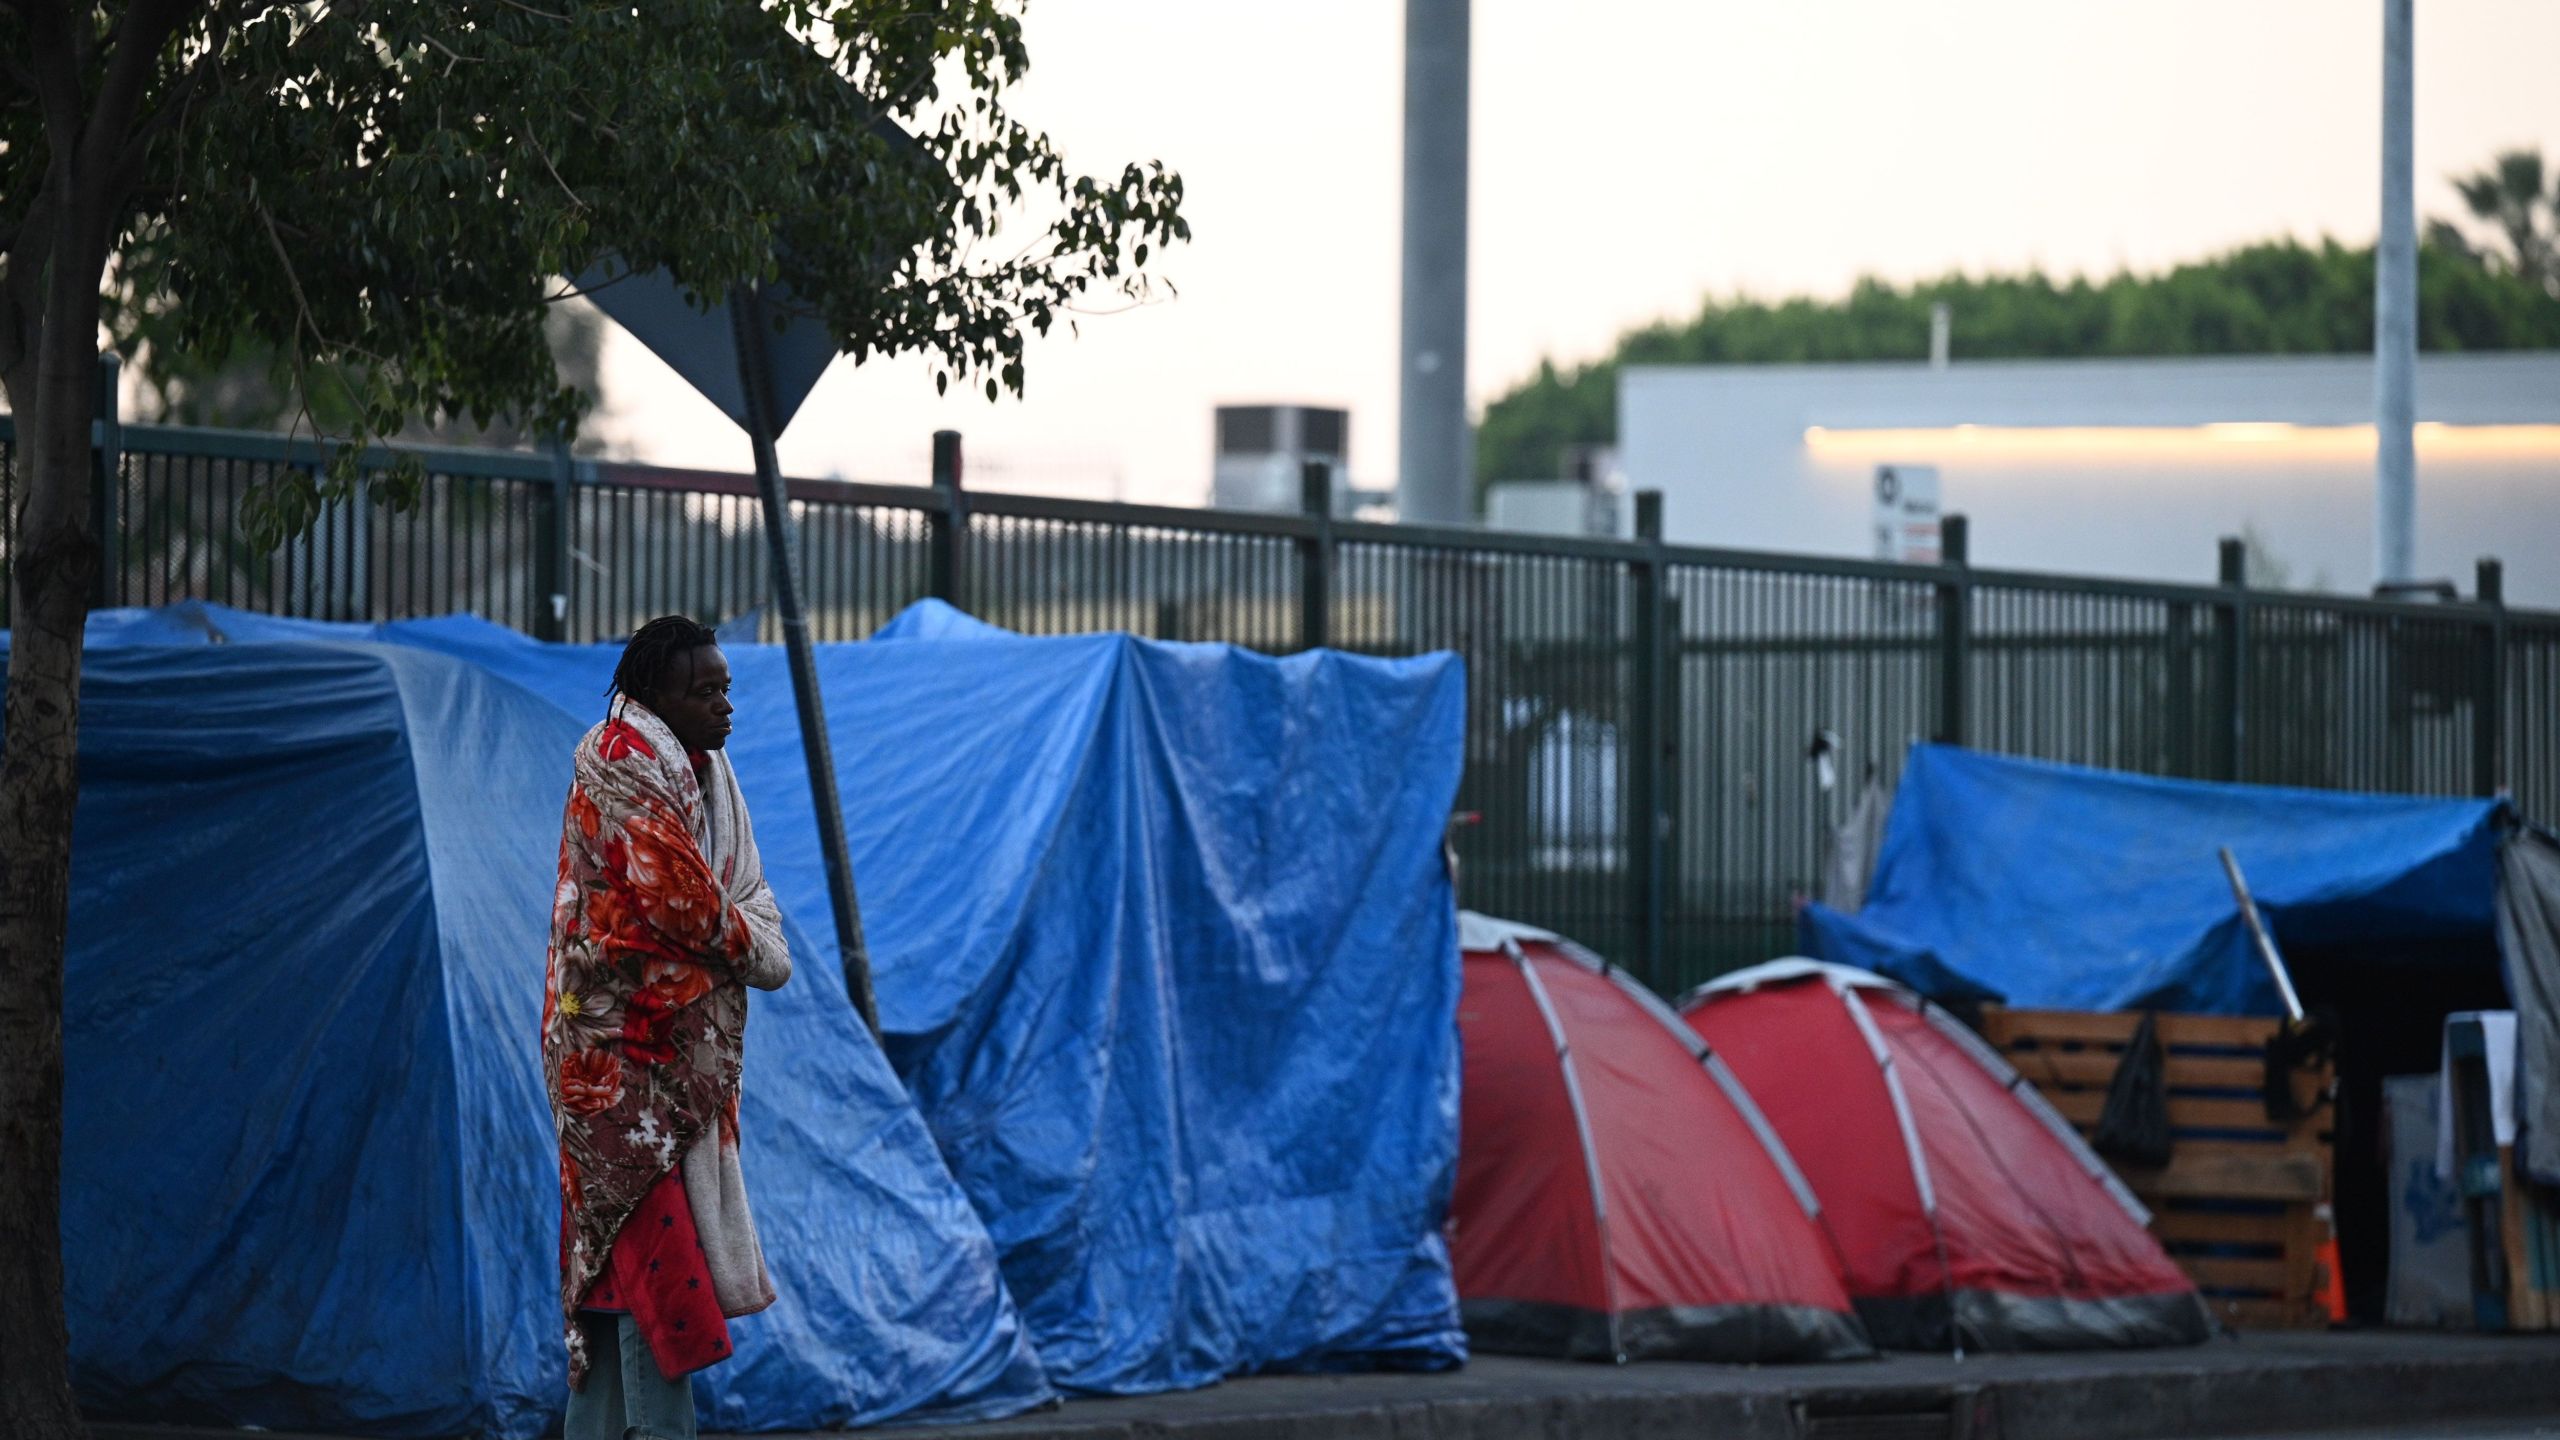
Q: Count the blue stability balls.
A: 0